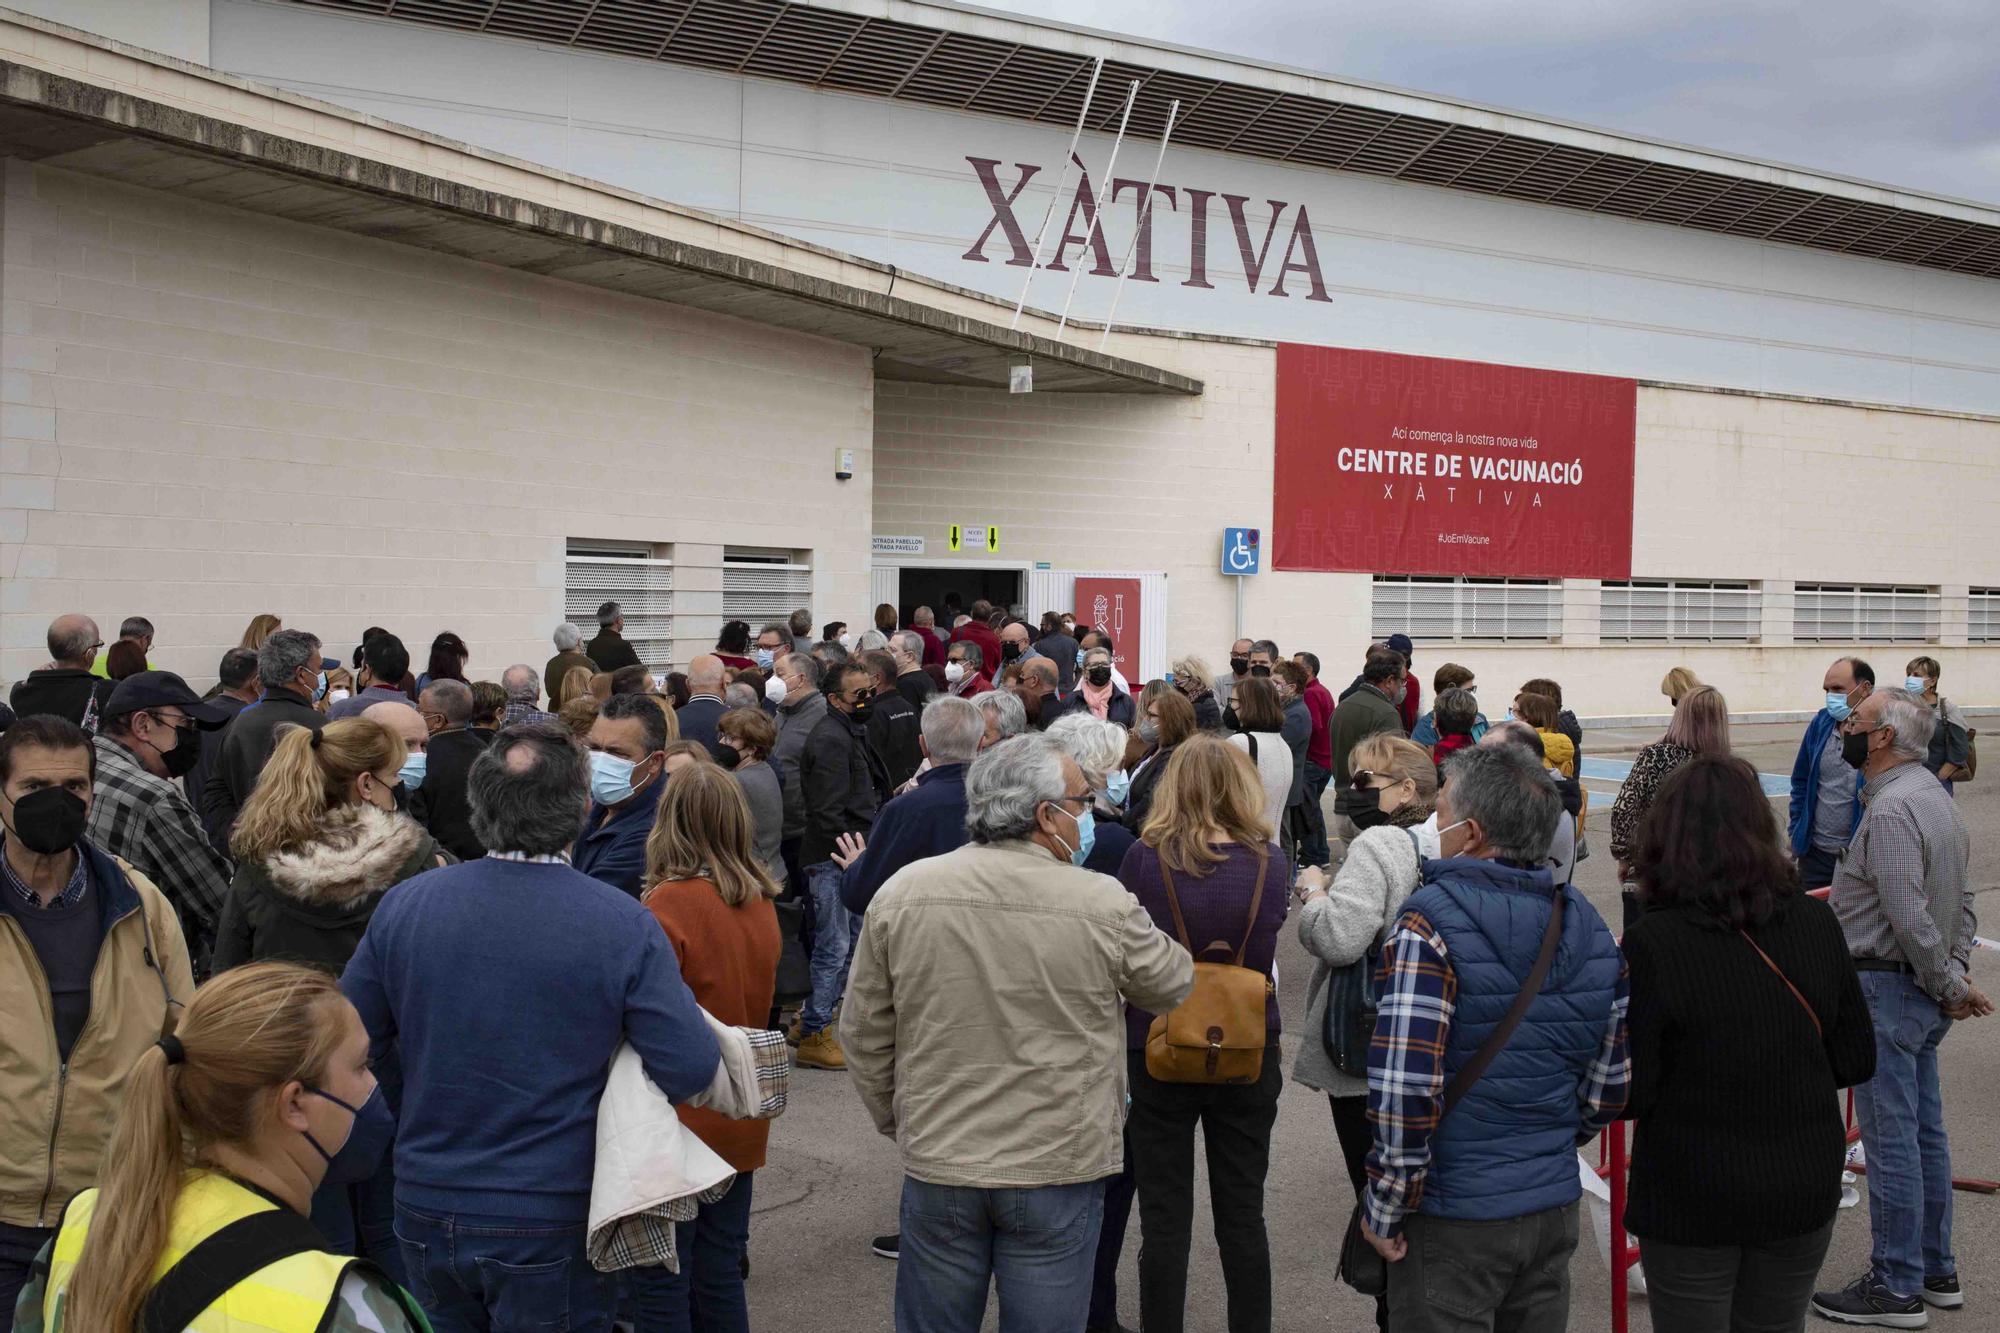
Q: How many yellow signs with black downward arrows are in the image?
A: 2